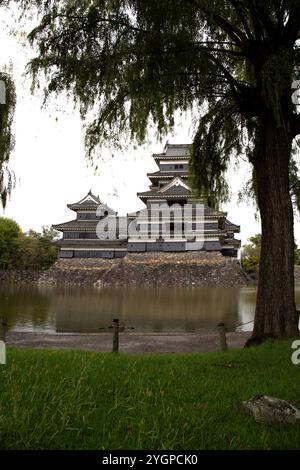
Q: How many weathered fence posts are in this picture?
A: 3